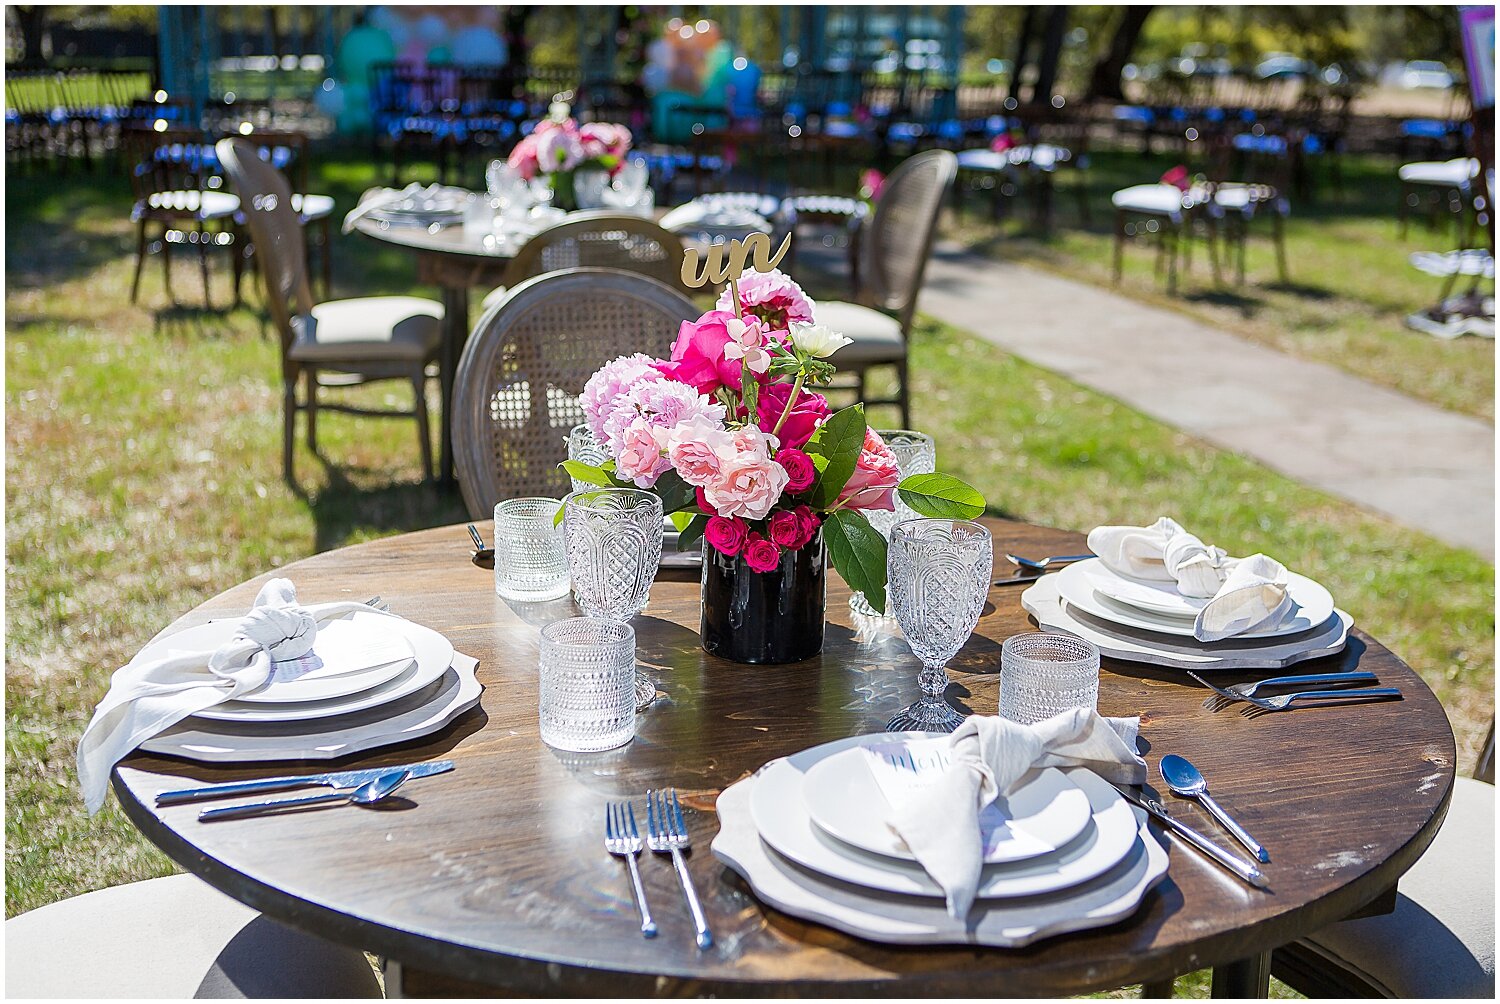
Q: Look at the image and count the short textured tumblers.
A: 3